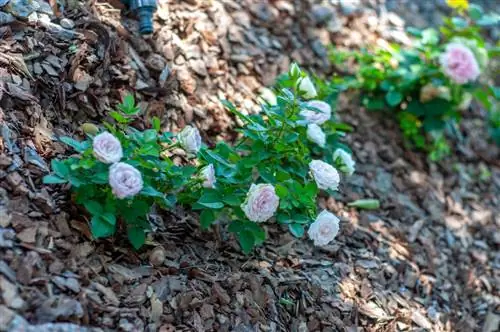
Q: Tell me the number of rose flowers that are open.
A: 11